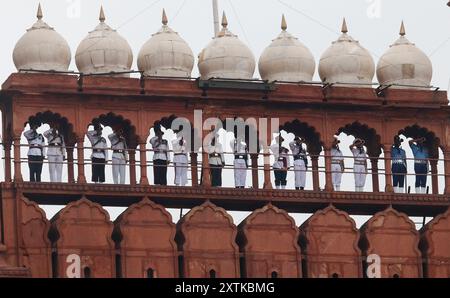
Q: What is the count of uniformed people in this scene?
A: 14